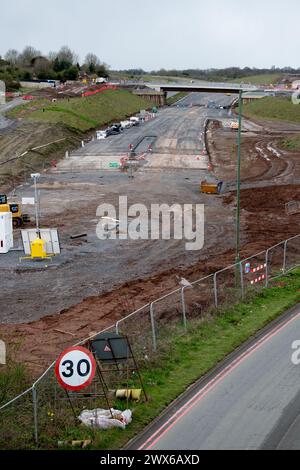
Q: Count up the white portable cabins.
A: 1